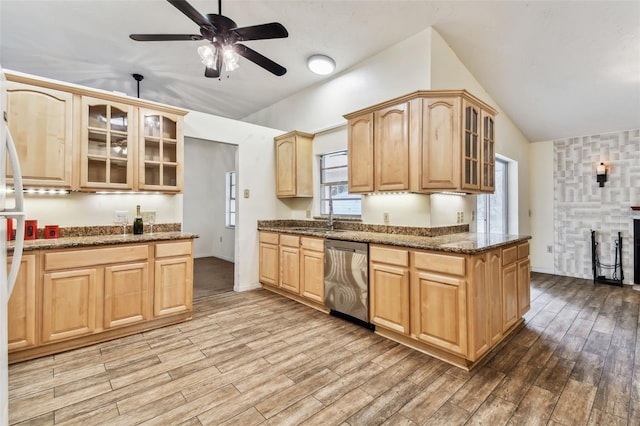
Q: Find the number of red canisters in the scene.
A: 3